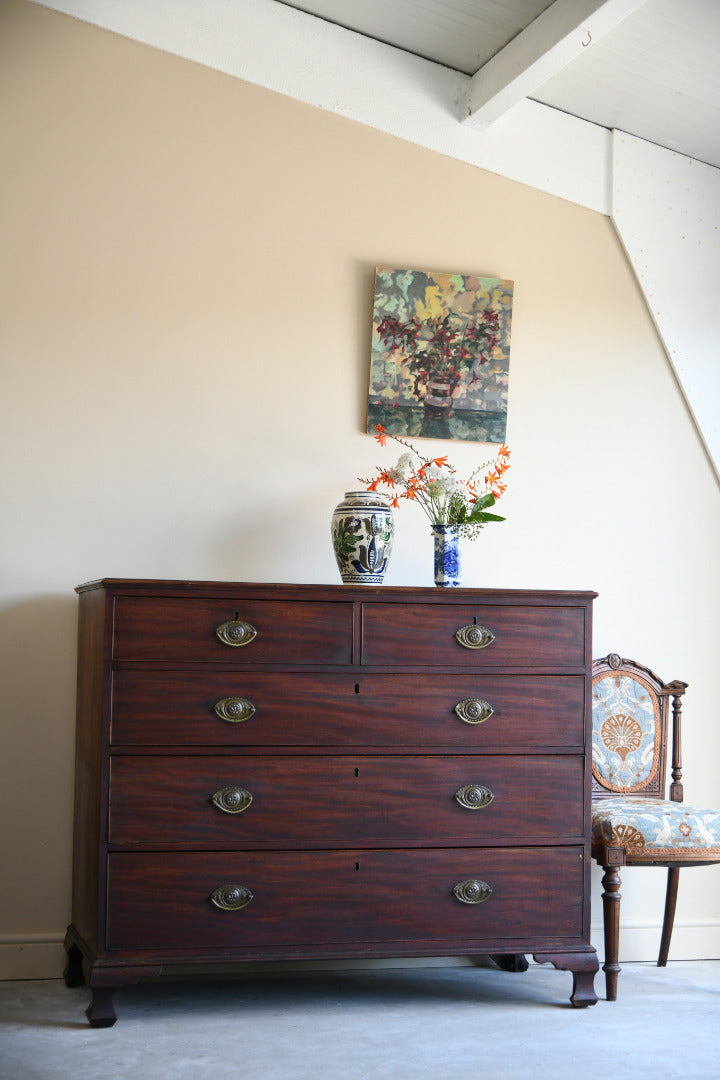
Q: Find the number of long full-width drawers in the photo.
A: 3